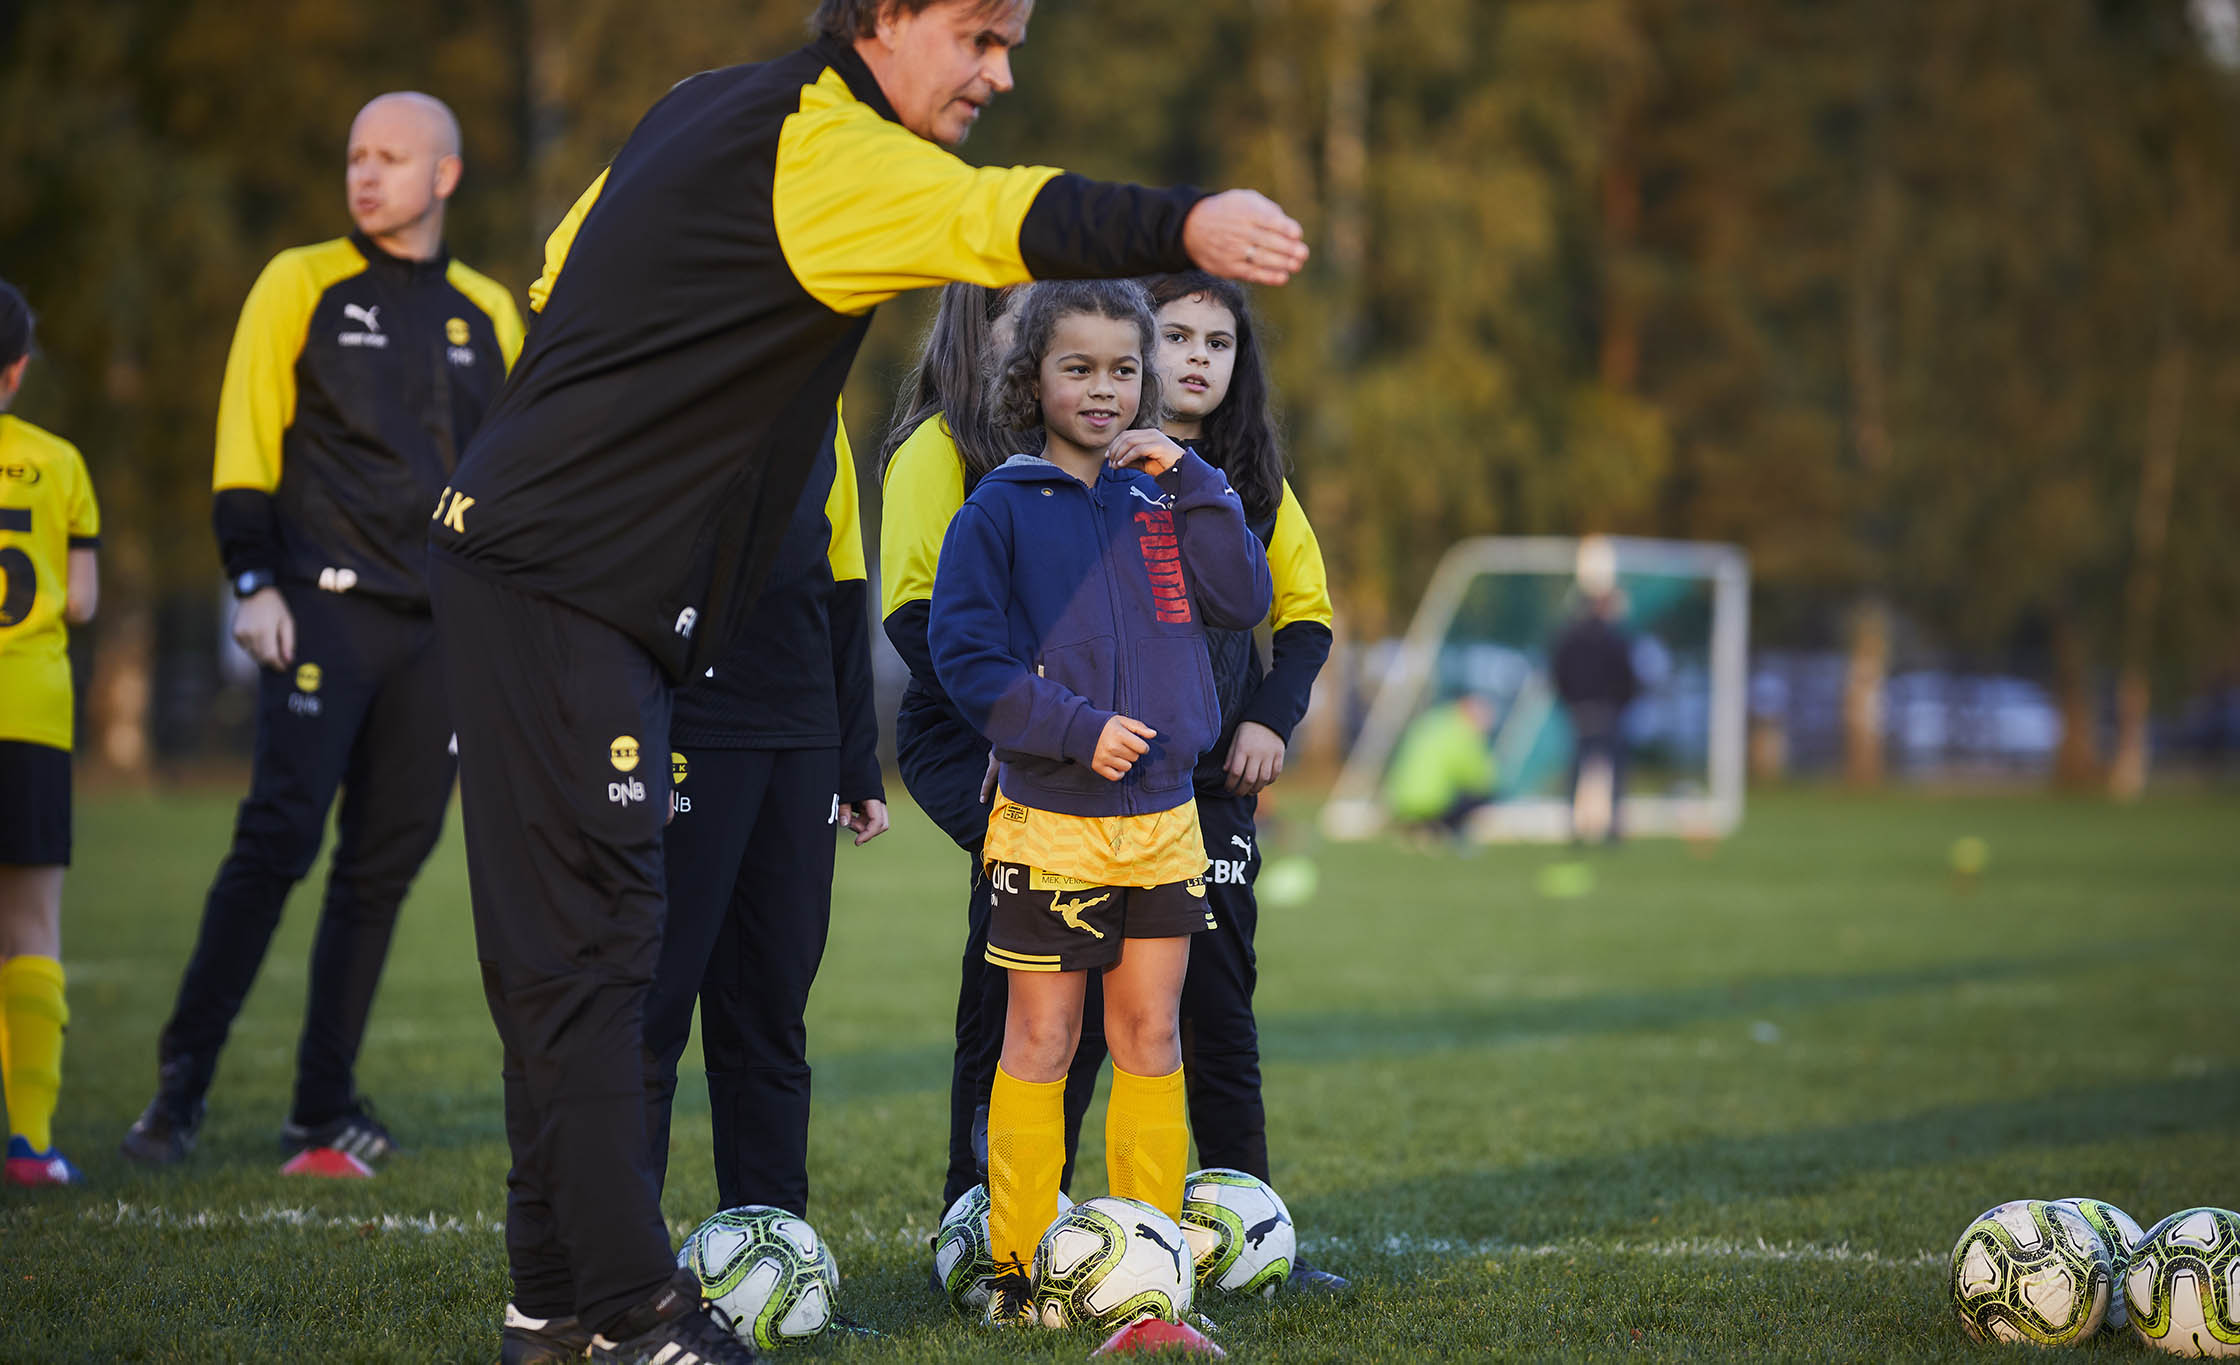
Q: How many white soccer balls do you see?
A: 7